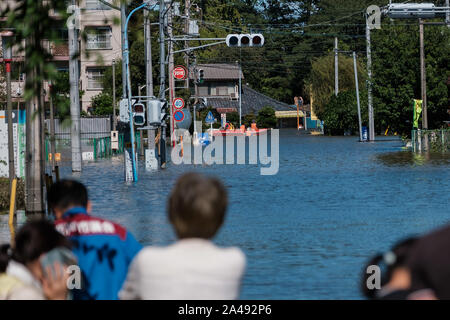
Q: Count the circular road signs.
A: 3